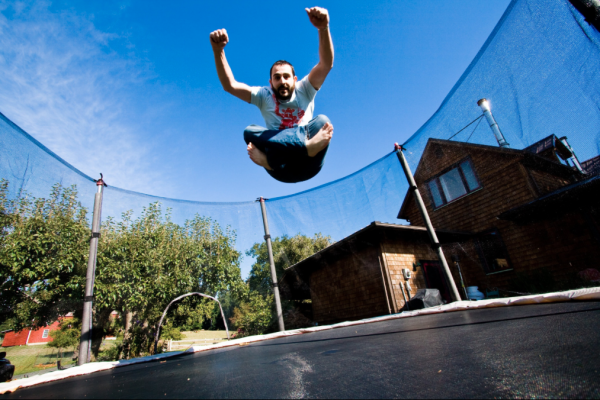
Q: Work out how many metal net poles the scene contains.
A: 3